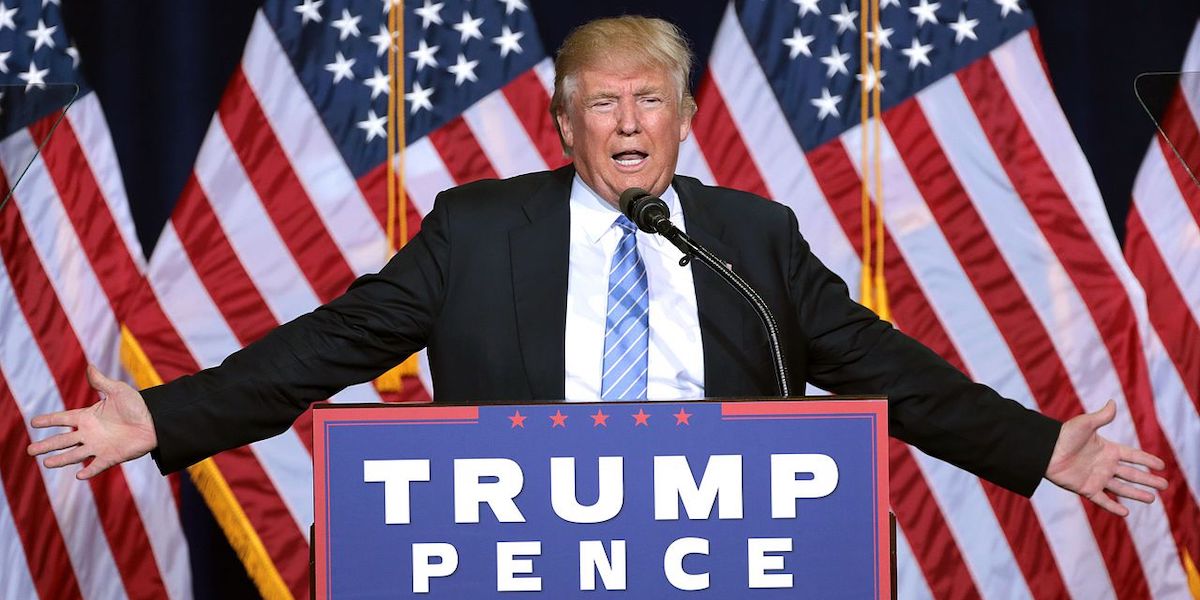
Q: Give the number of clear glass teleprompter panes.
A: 2